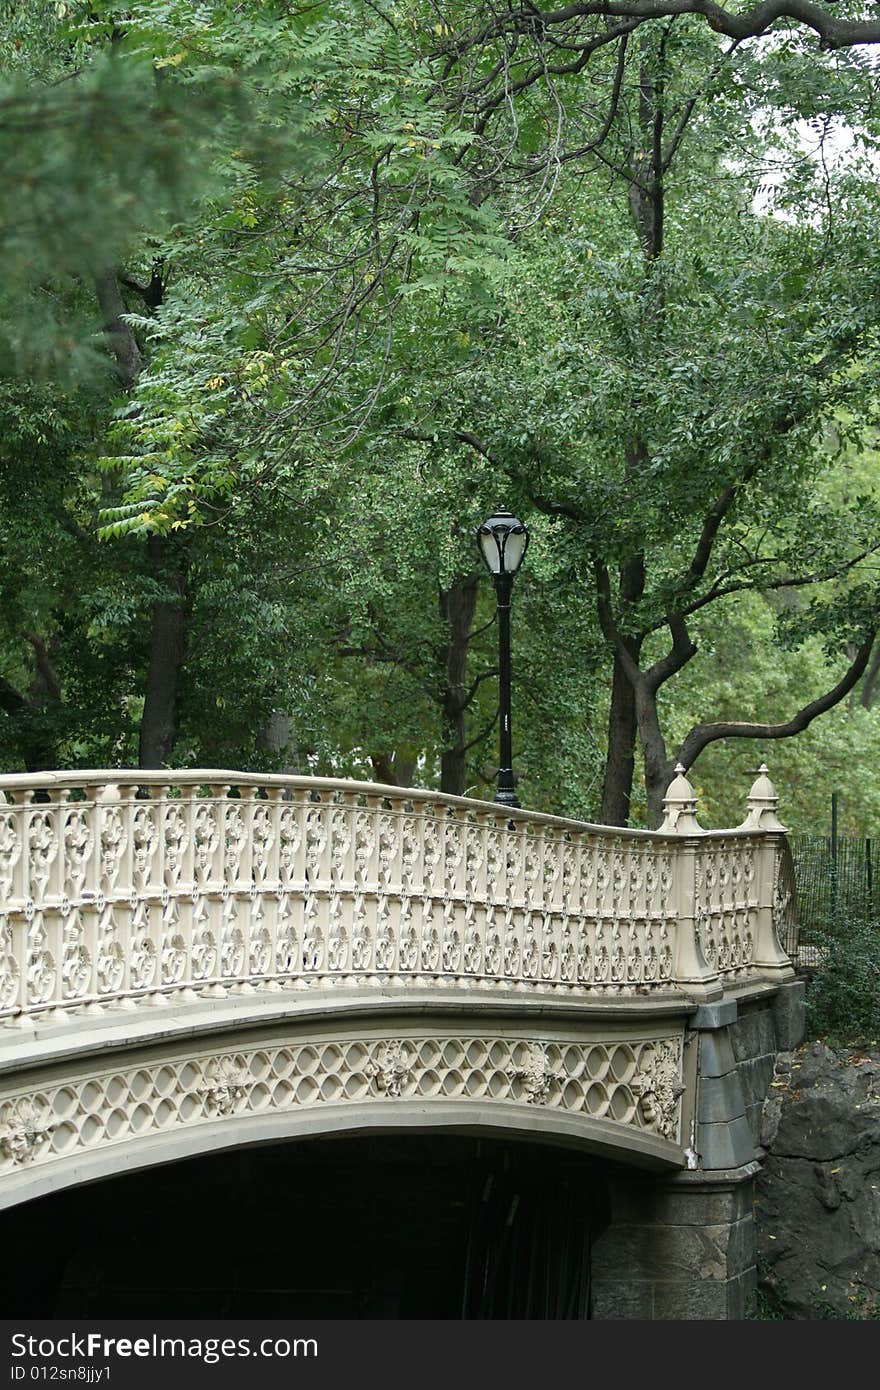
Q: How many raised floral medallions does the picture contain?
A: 5